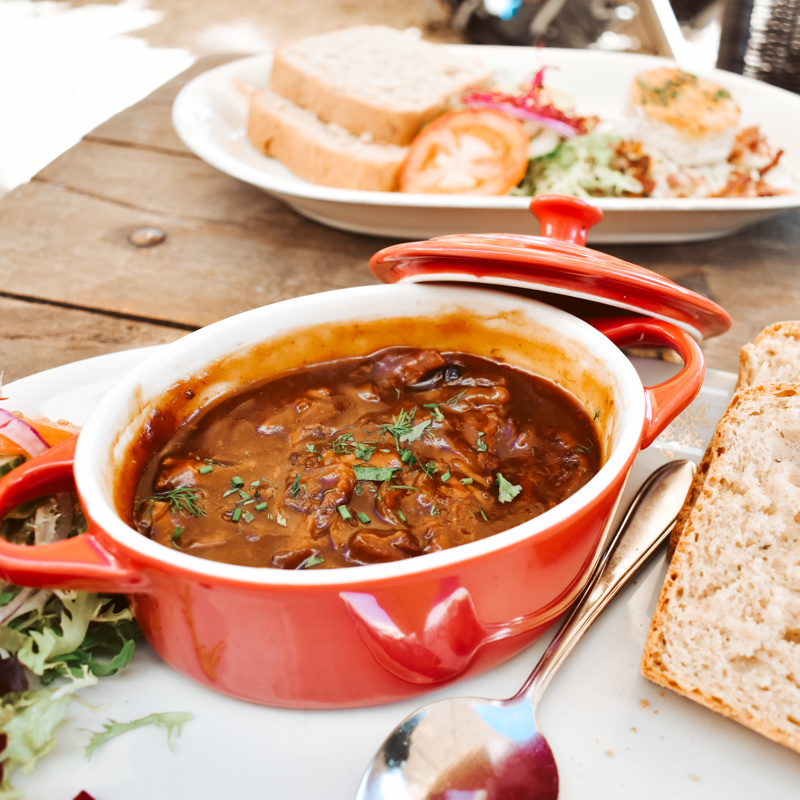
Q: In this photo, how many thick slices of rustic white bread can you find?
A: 4